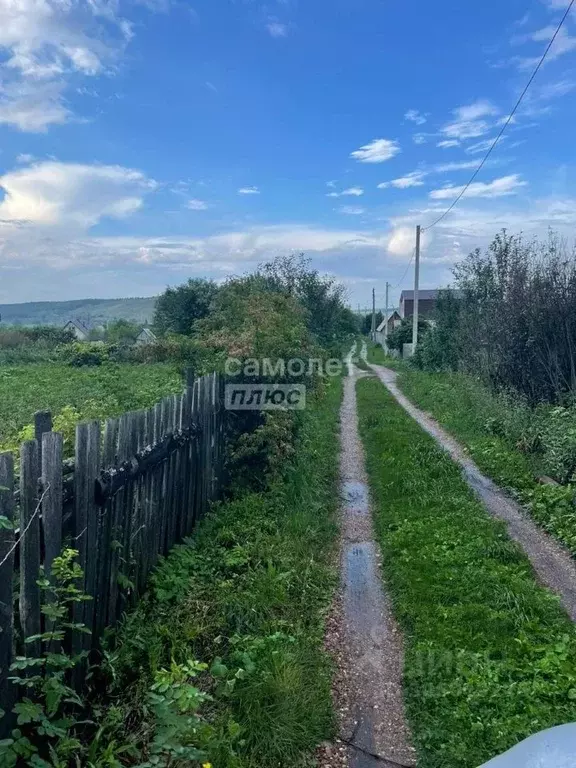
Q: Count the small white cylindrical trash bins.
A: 0